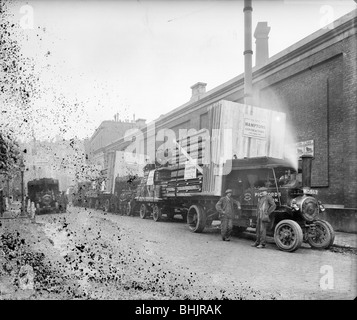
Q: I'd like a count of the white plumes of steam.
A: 1